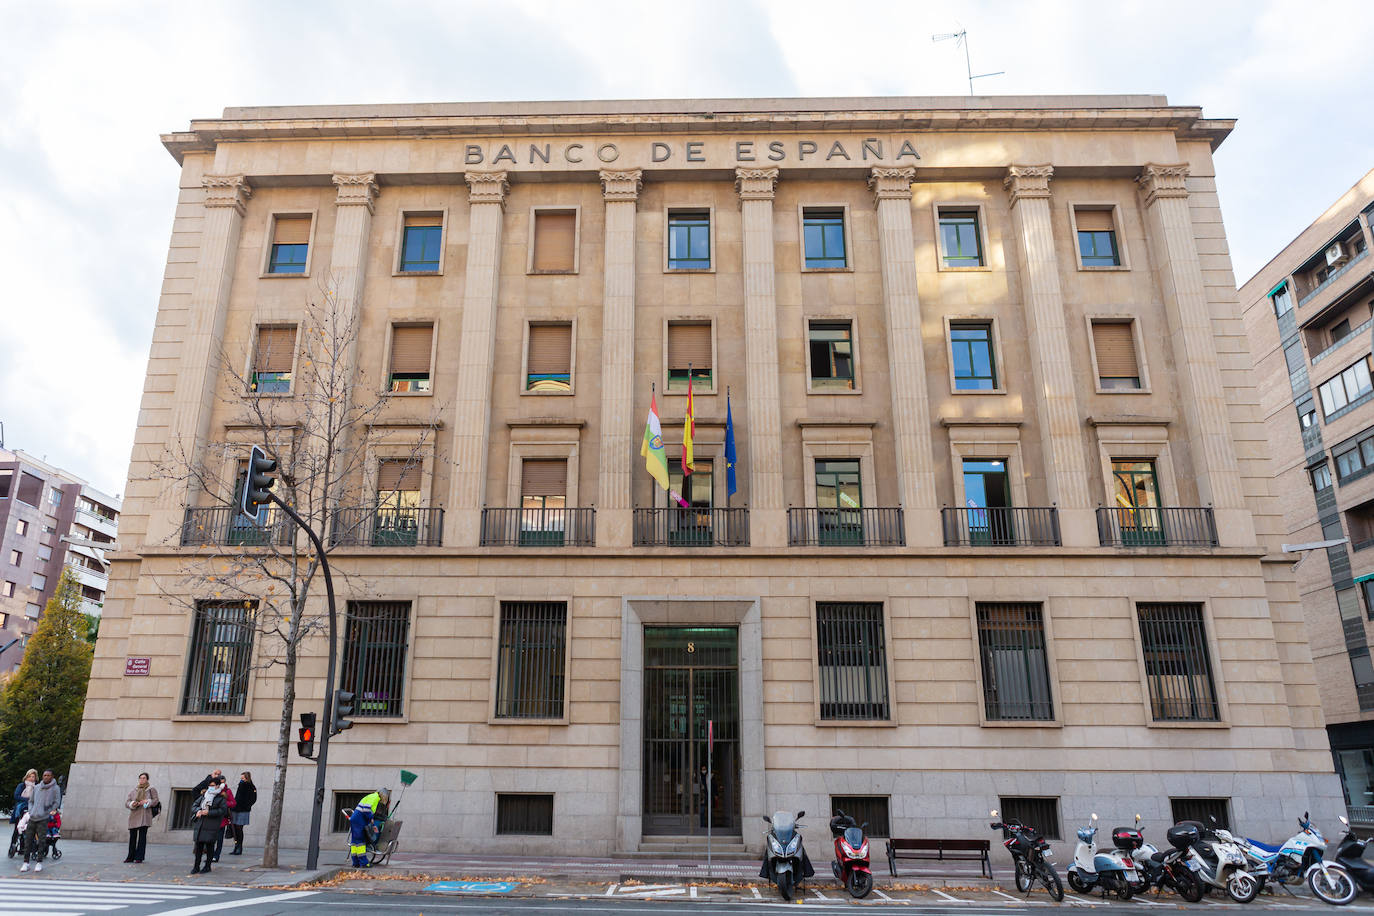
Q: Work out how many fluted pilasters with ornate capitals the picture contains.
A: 8